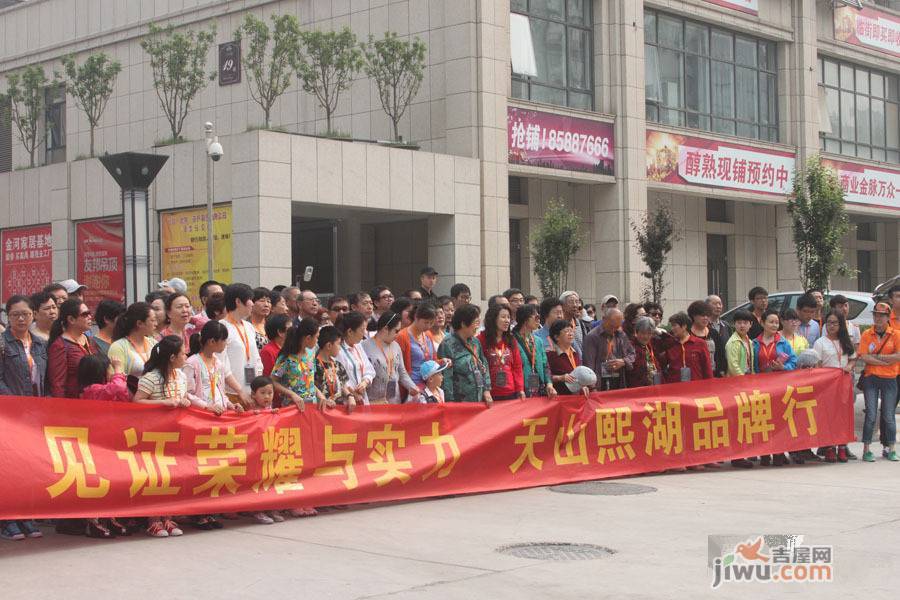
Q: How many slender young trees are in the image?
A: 9